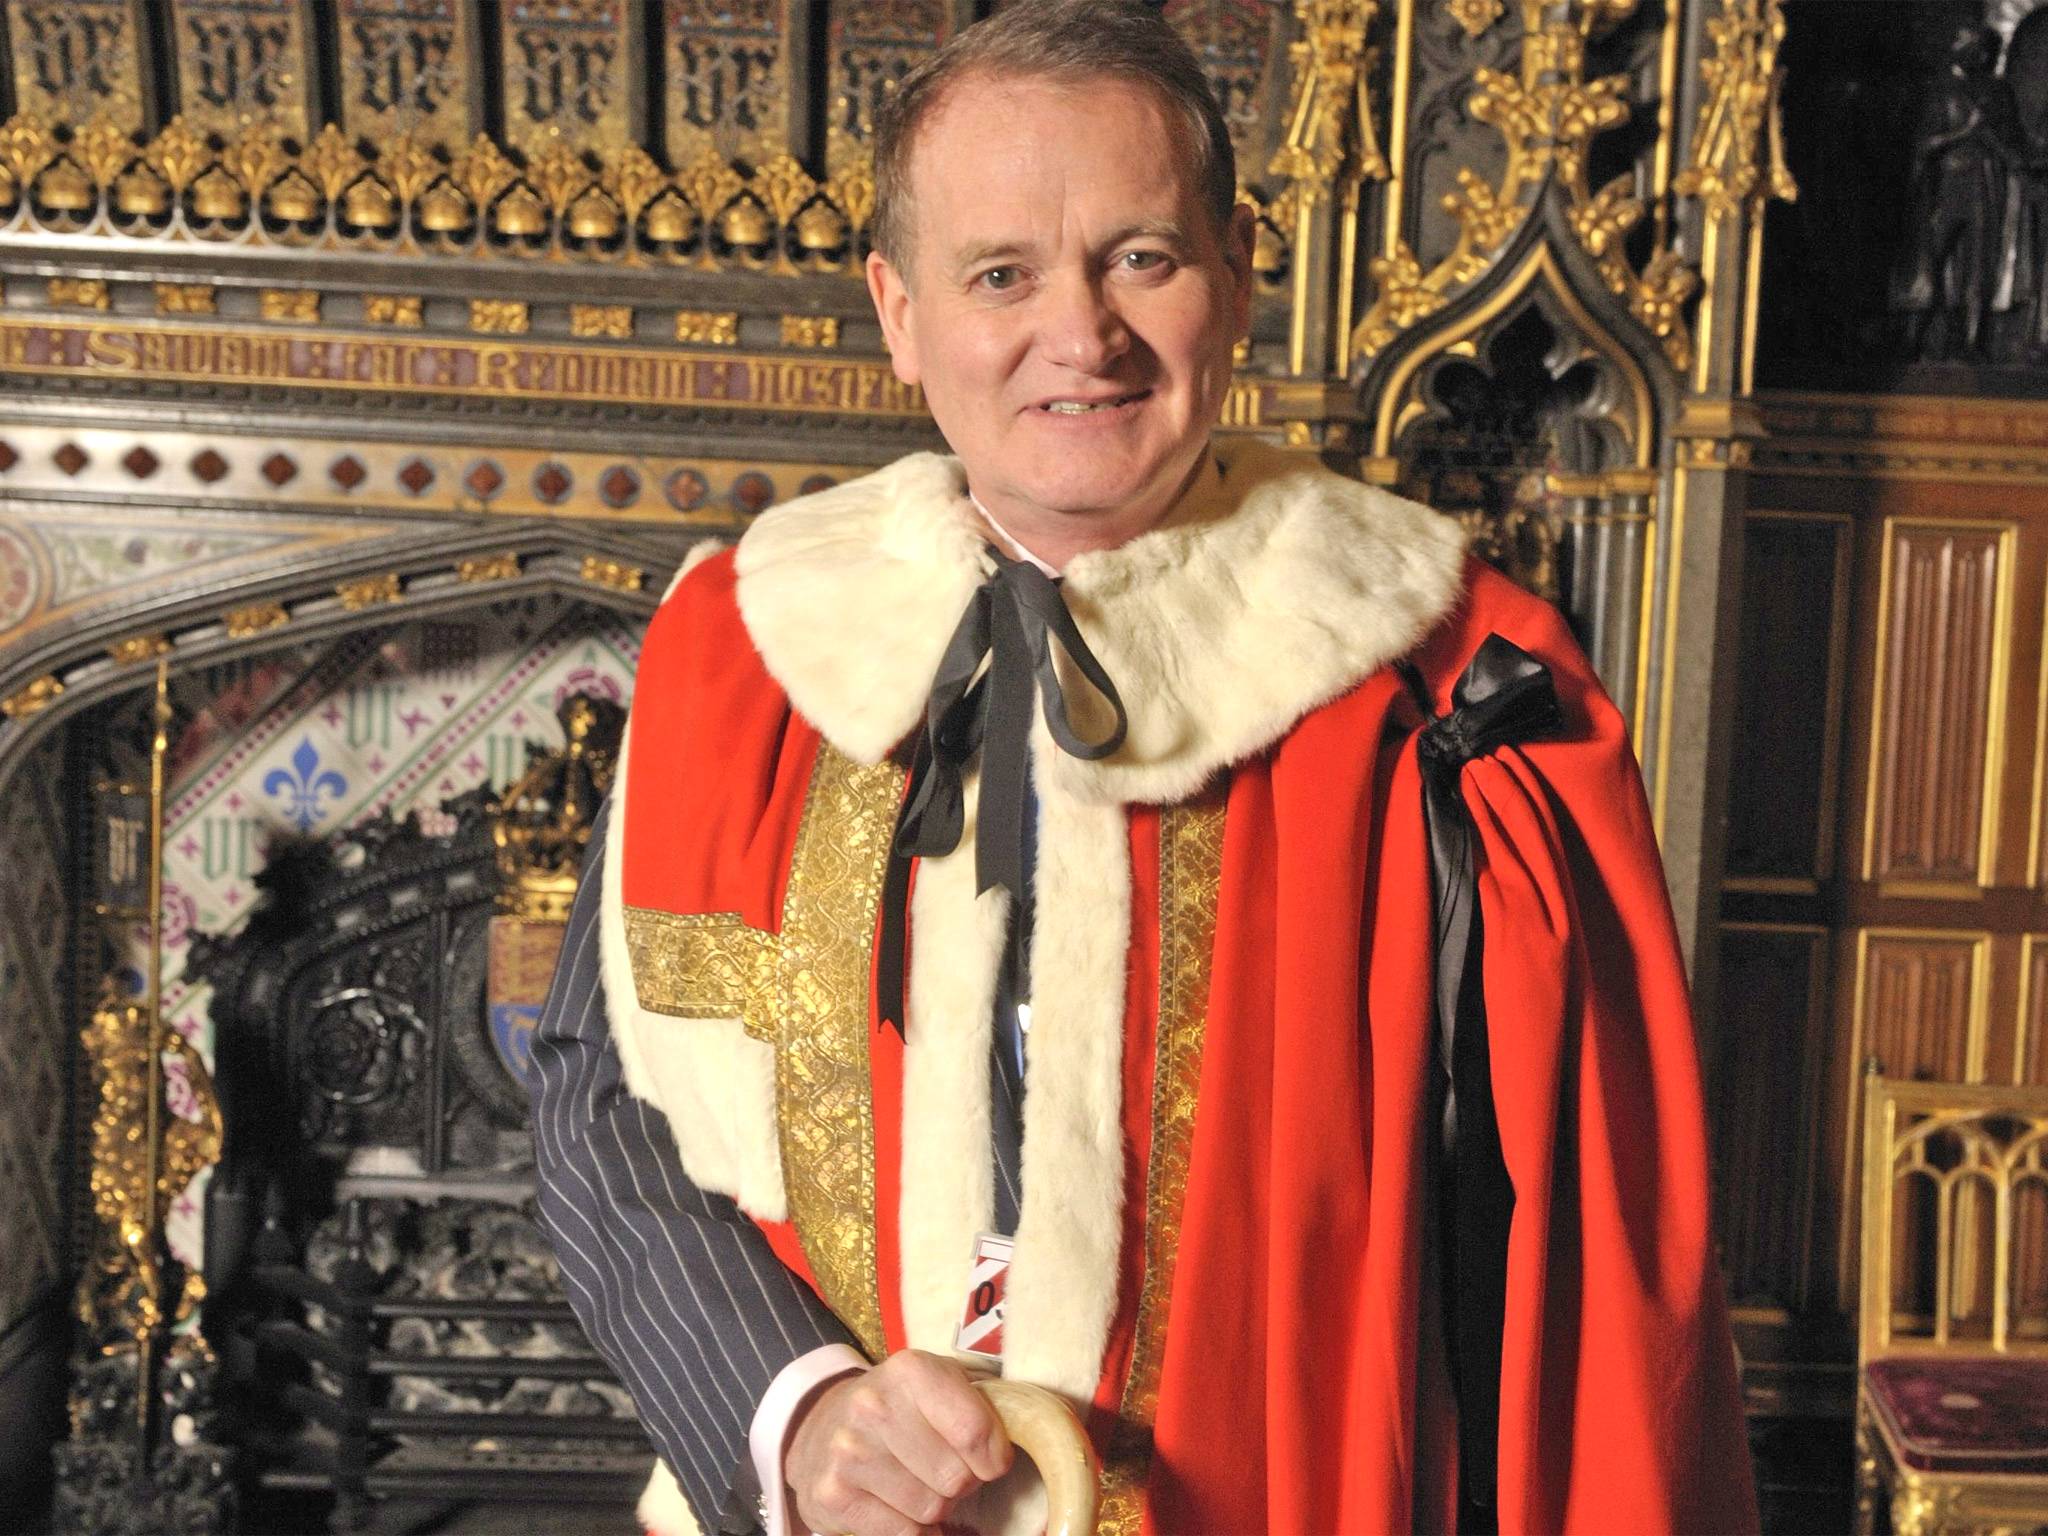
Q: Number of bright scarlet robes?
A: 1